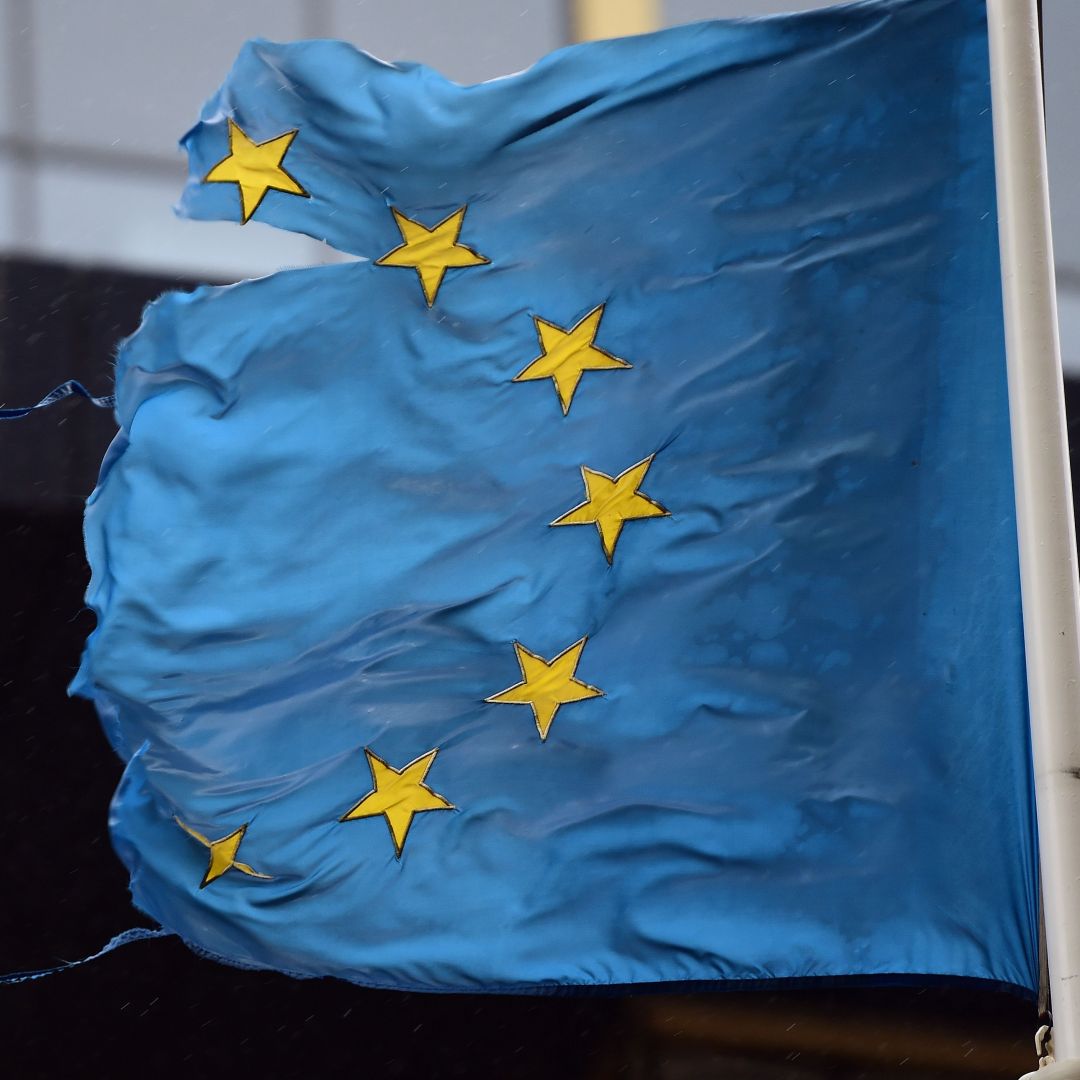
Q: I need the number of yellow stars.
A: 7